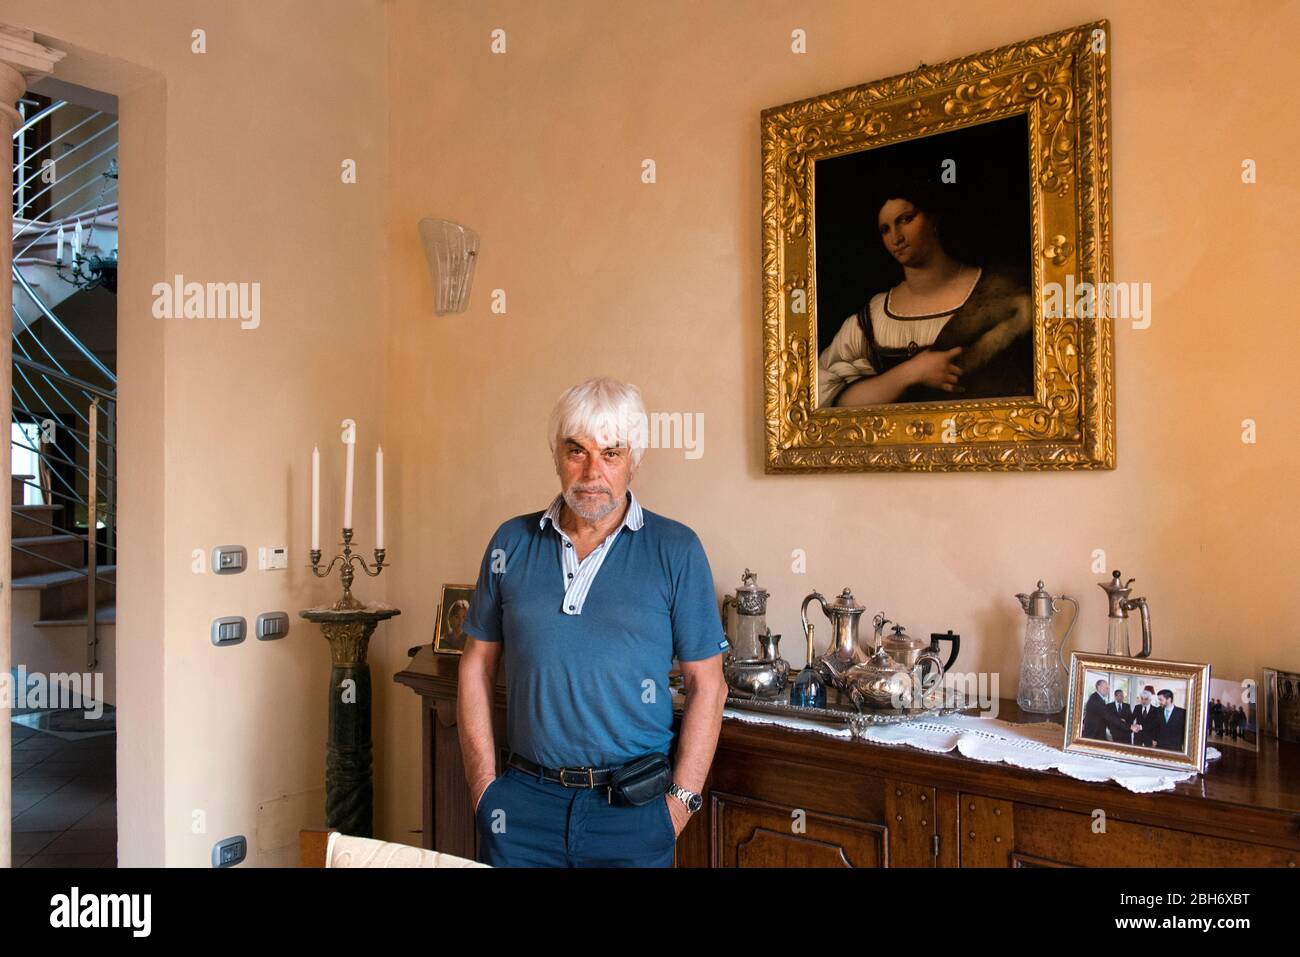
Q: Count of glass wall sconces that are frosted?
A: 1